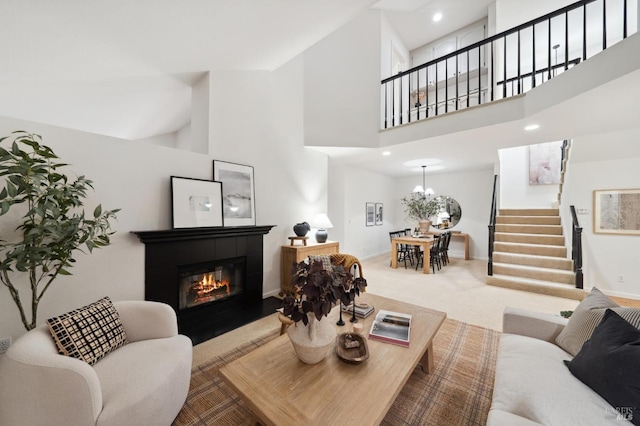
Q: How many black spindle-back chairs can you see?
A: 6